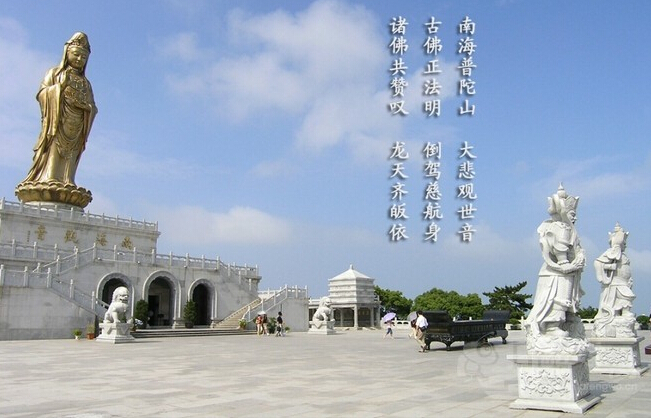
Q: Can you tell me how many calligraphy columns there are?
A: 3